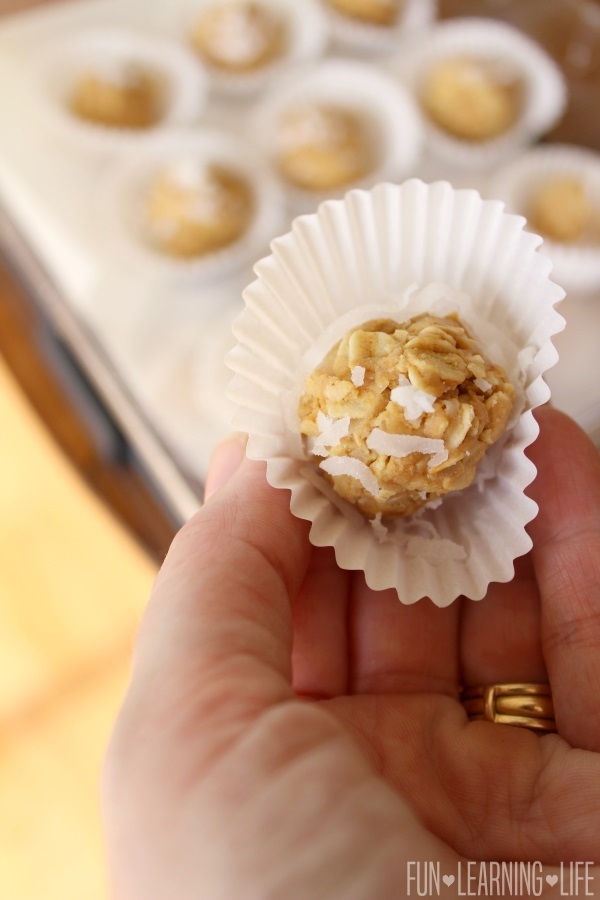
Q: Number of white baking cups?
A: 8